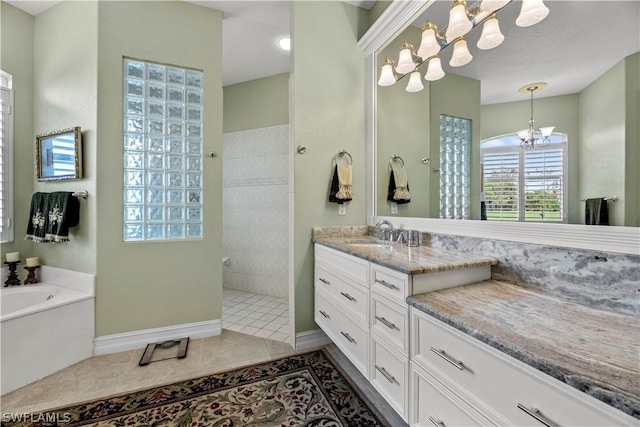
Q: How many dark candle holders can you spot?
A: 2